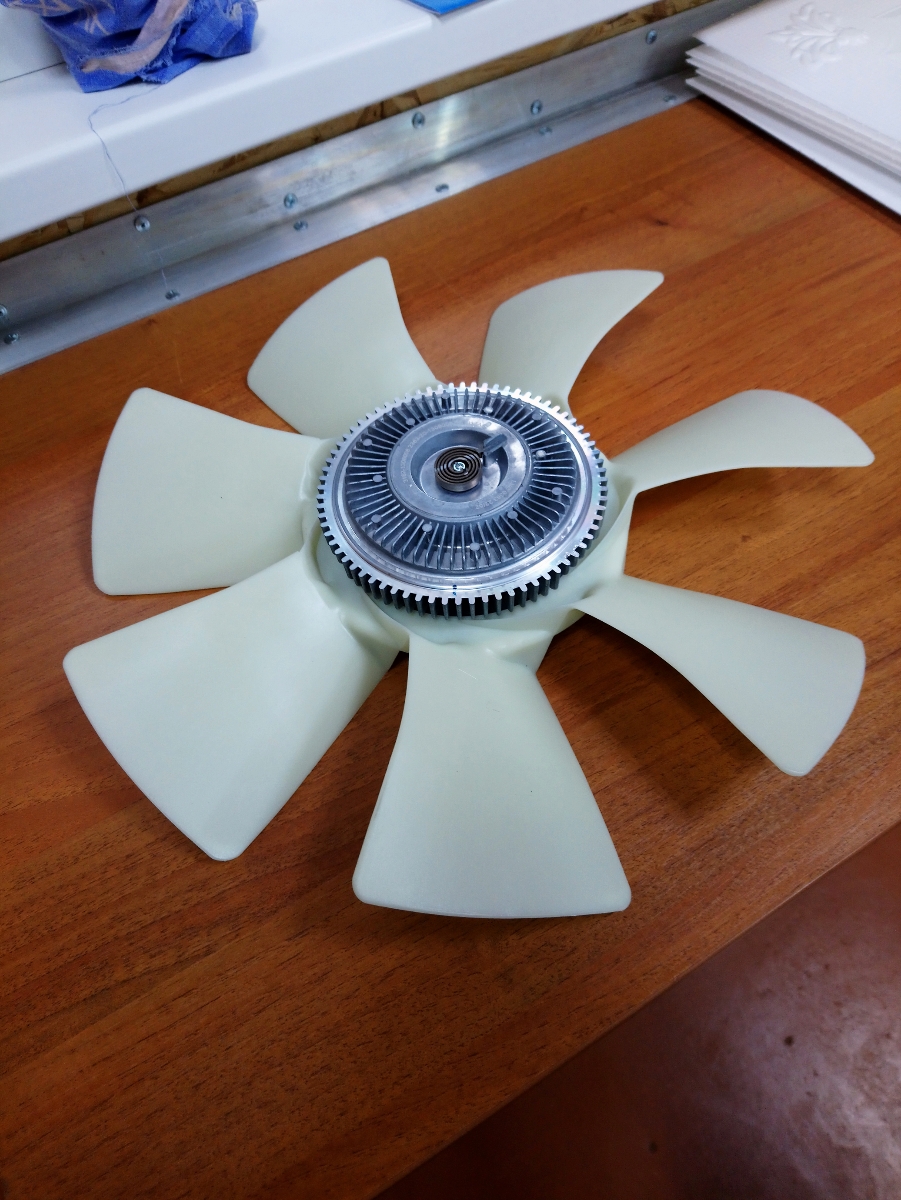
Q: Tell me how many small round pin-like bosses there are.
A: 12